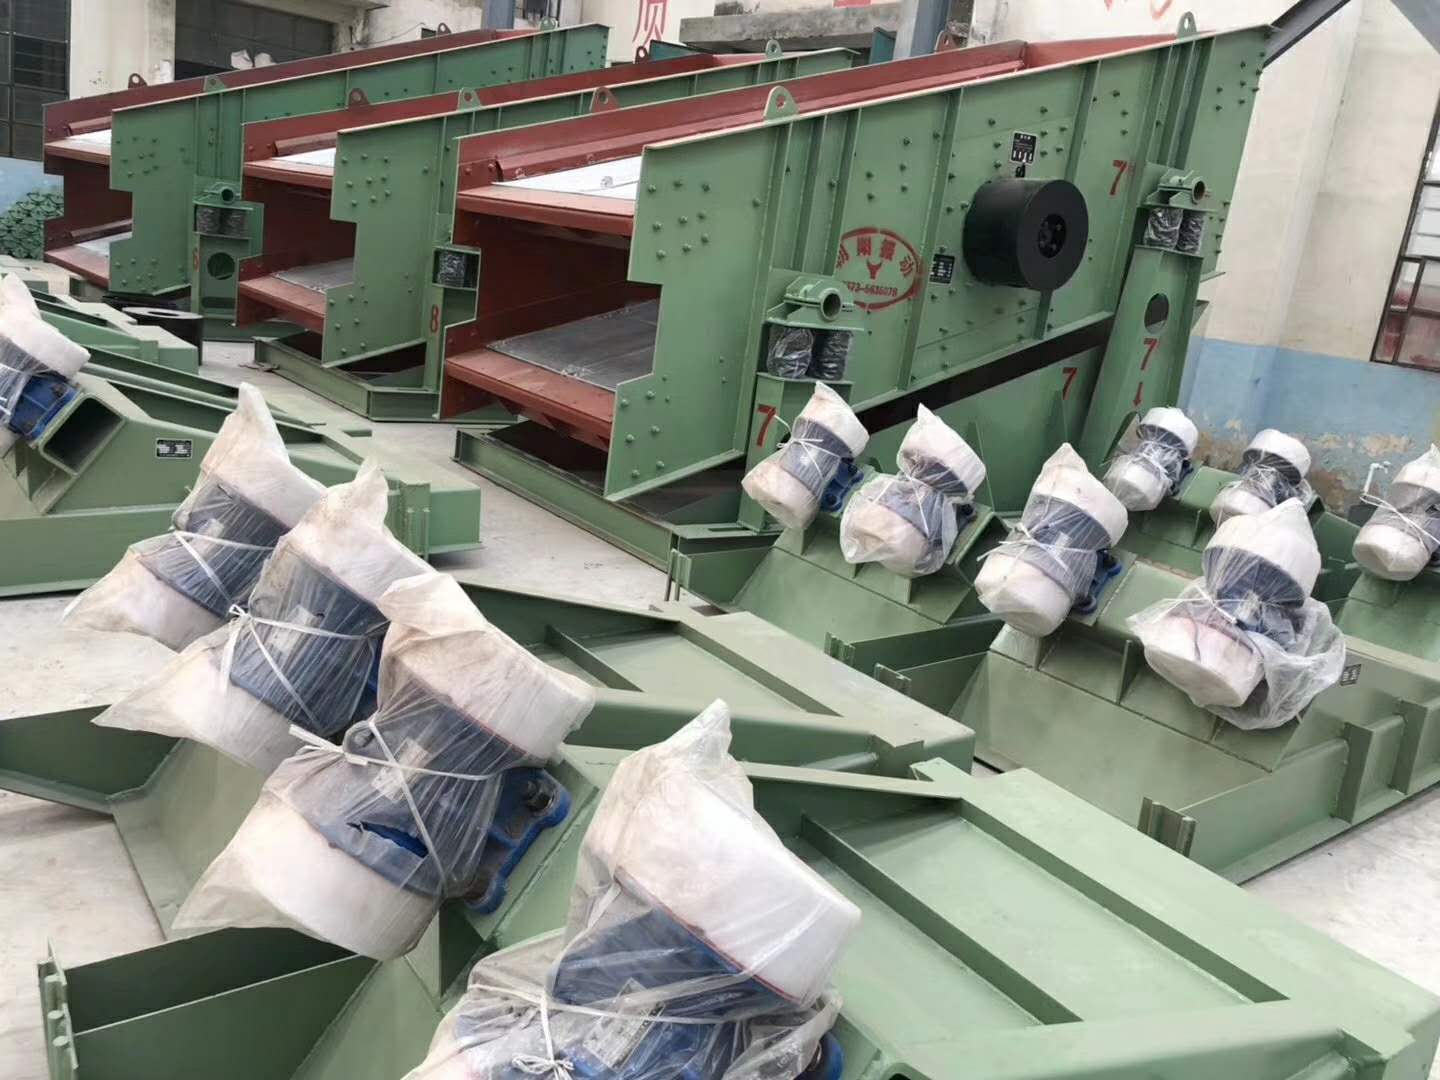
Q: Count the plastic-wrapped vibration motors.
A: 12